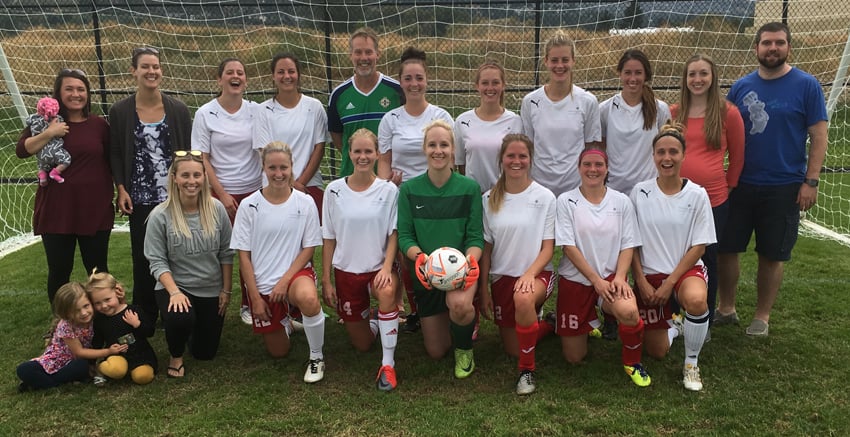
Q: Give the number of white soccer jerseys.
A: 11